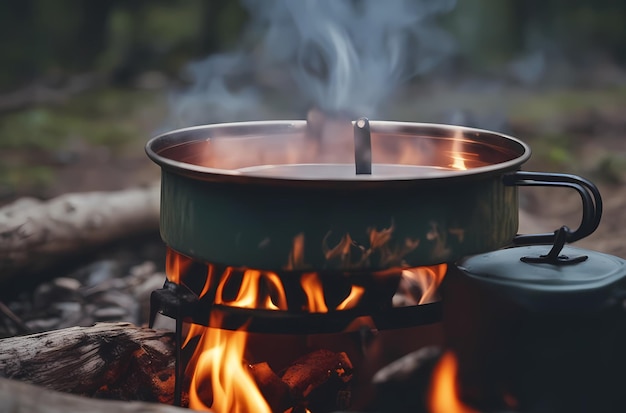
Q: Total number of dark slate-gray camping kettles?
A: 1